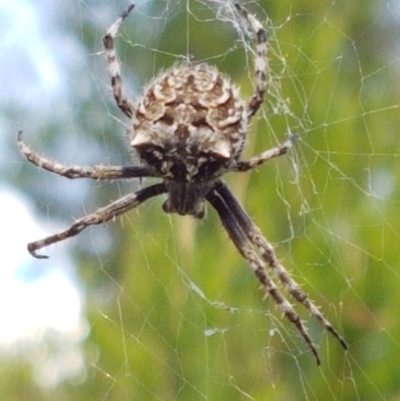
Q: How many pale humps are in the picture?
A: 2